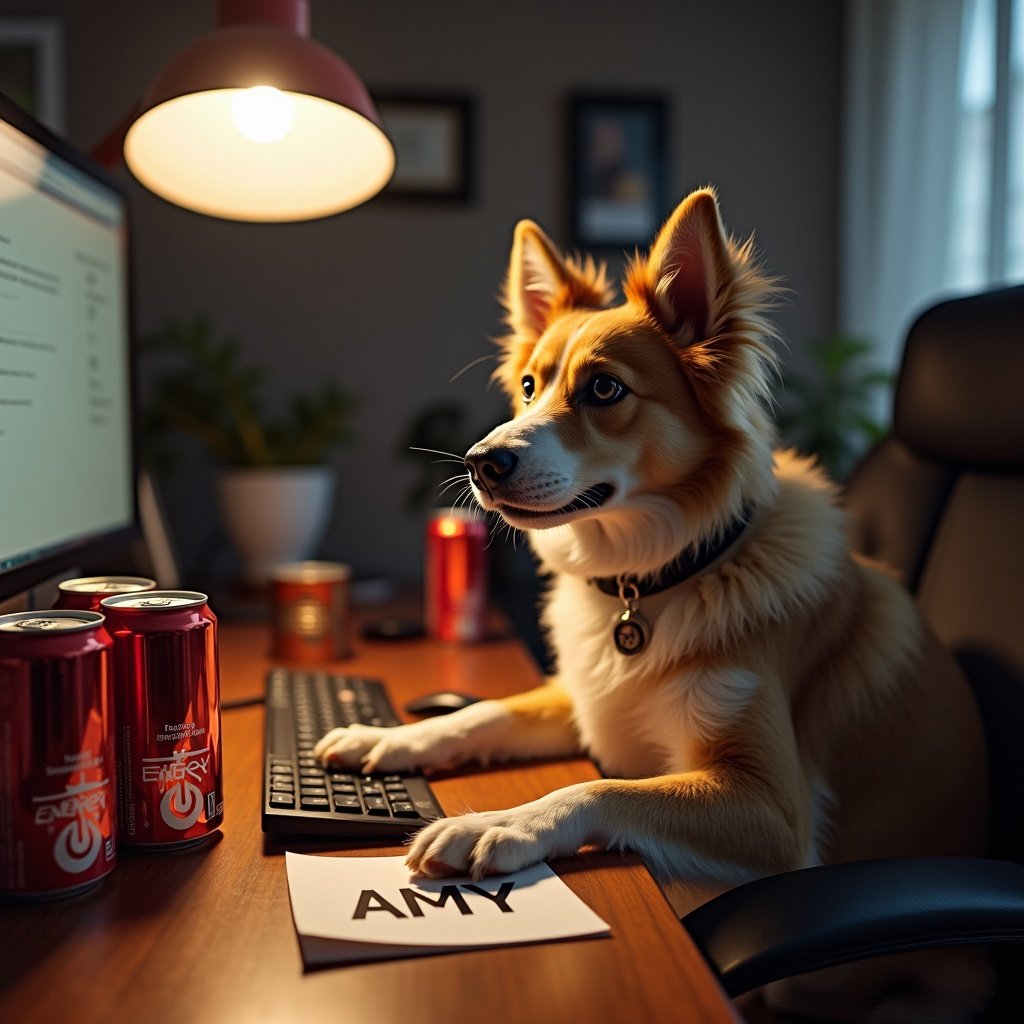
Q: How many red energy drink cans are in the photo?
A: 4